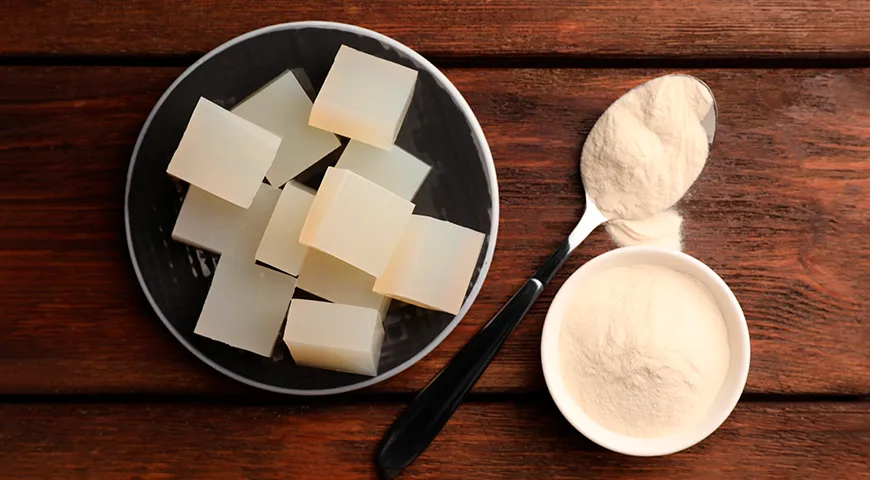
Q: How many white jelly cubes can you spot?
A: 11